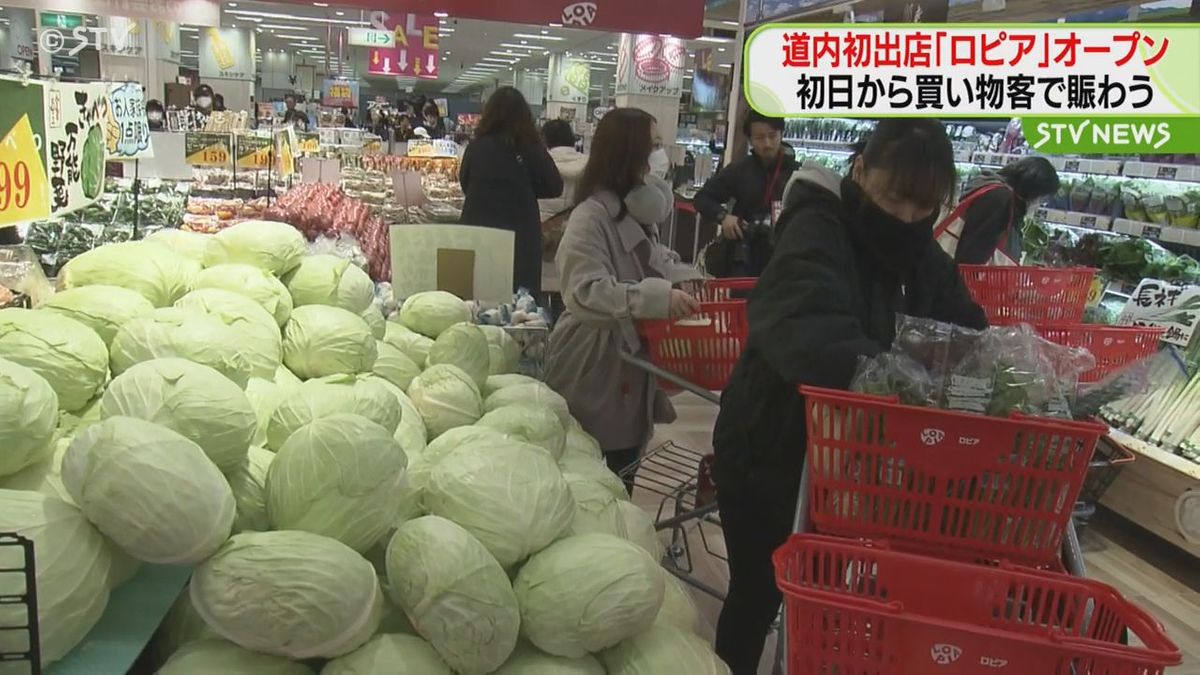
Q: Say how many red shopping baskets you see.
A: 5